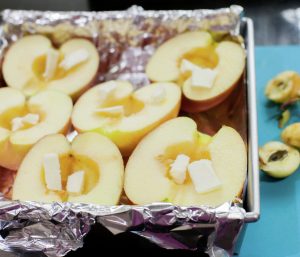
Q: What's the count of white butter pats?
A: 13